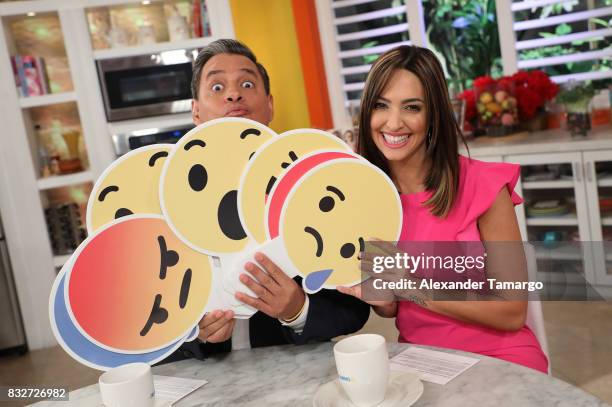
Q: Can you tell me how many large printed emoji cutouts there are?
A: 7